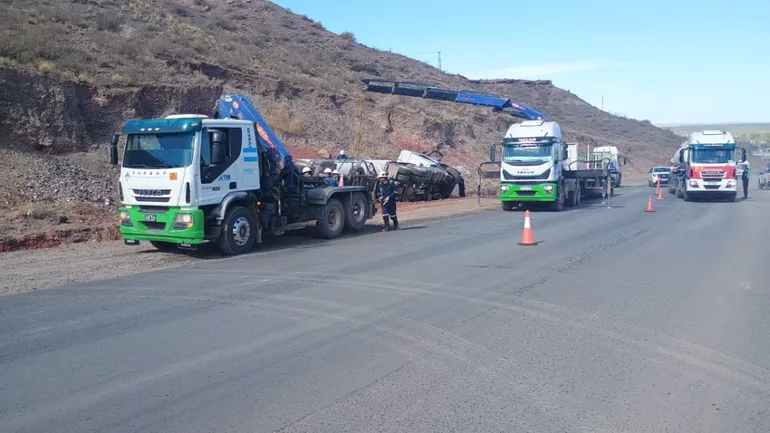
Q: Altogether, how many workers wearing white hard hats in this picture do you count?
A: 5